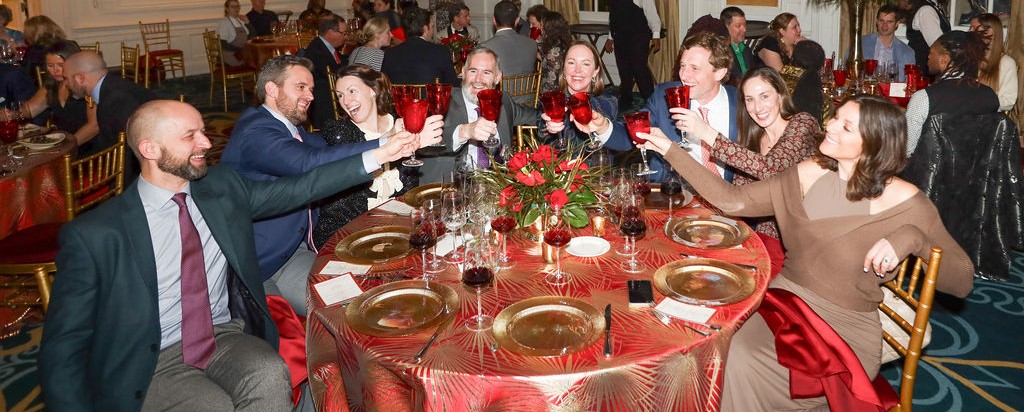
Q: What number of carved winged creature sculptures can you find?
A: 0